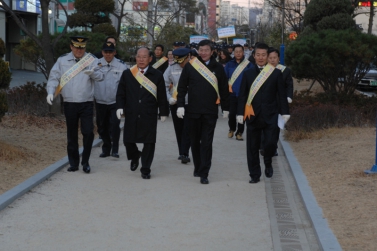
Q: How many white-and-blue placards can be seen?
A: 3